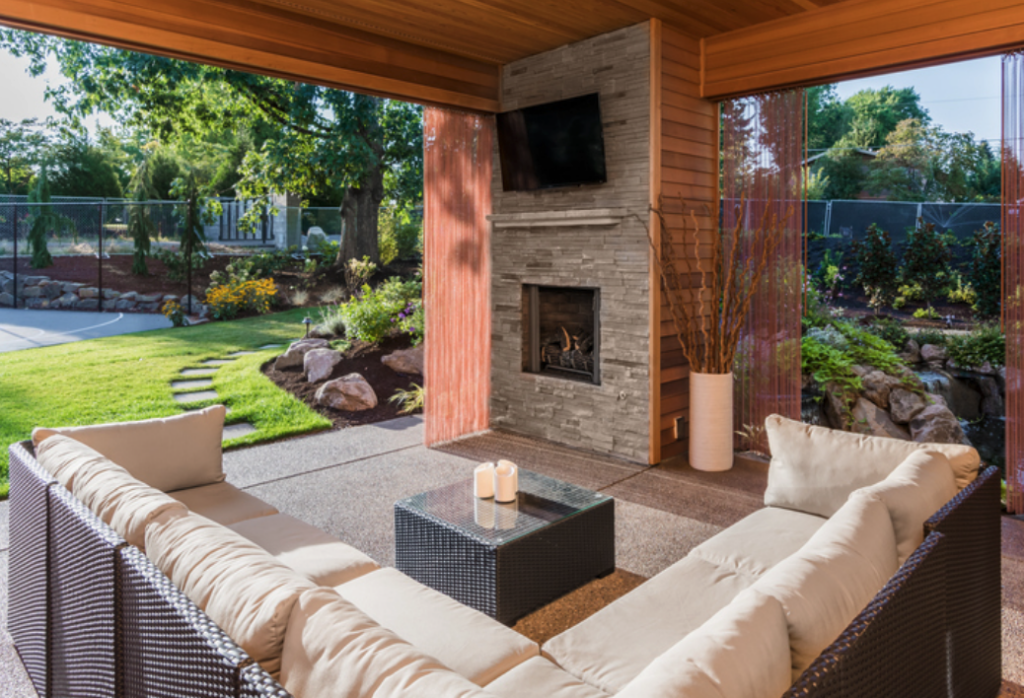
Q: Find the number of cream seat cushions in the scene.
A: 6